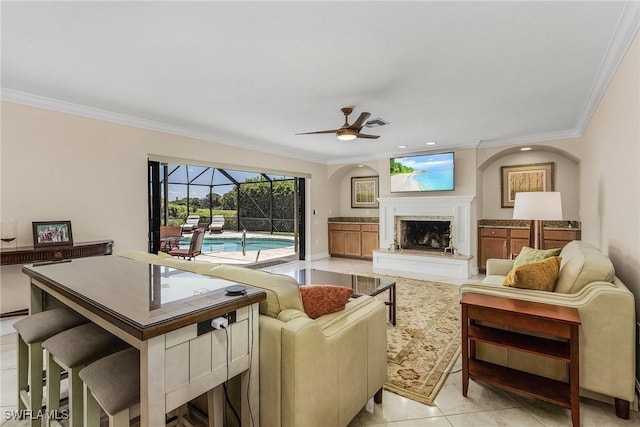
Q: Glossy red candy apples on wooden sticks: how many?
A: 0